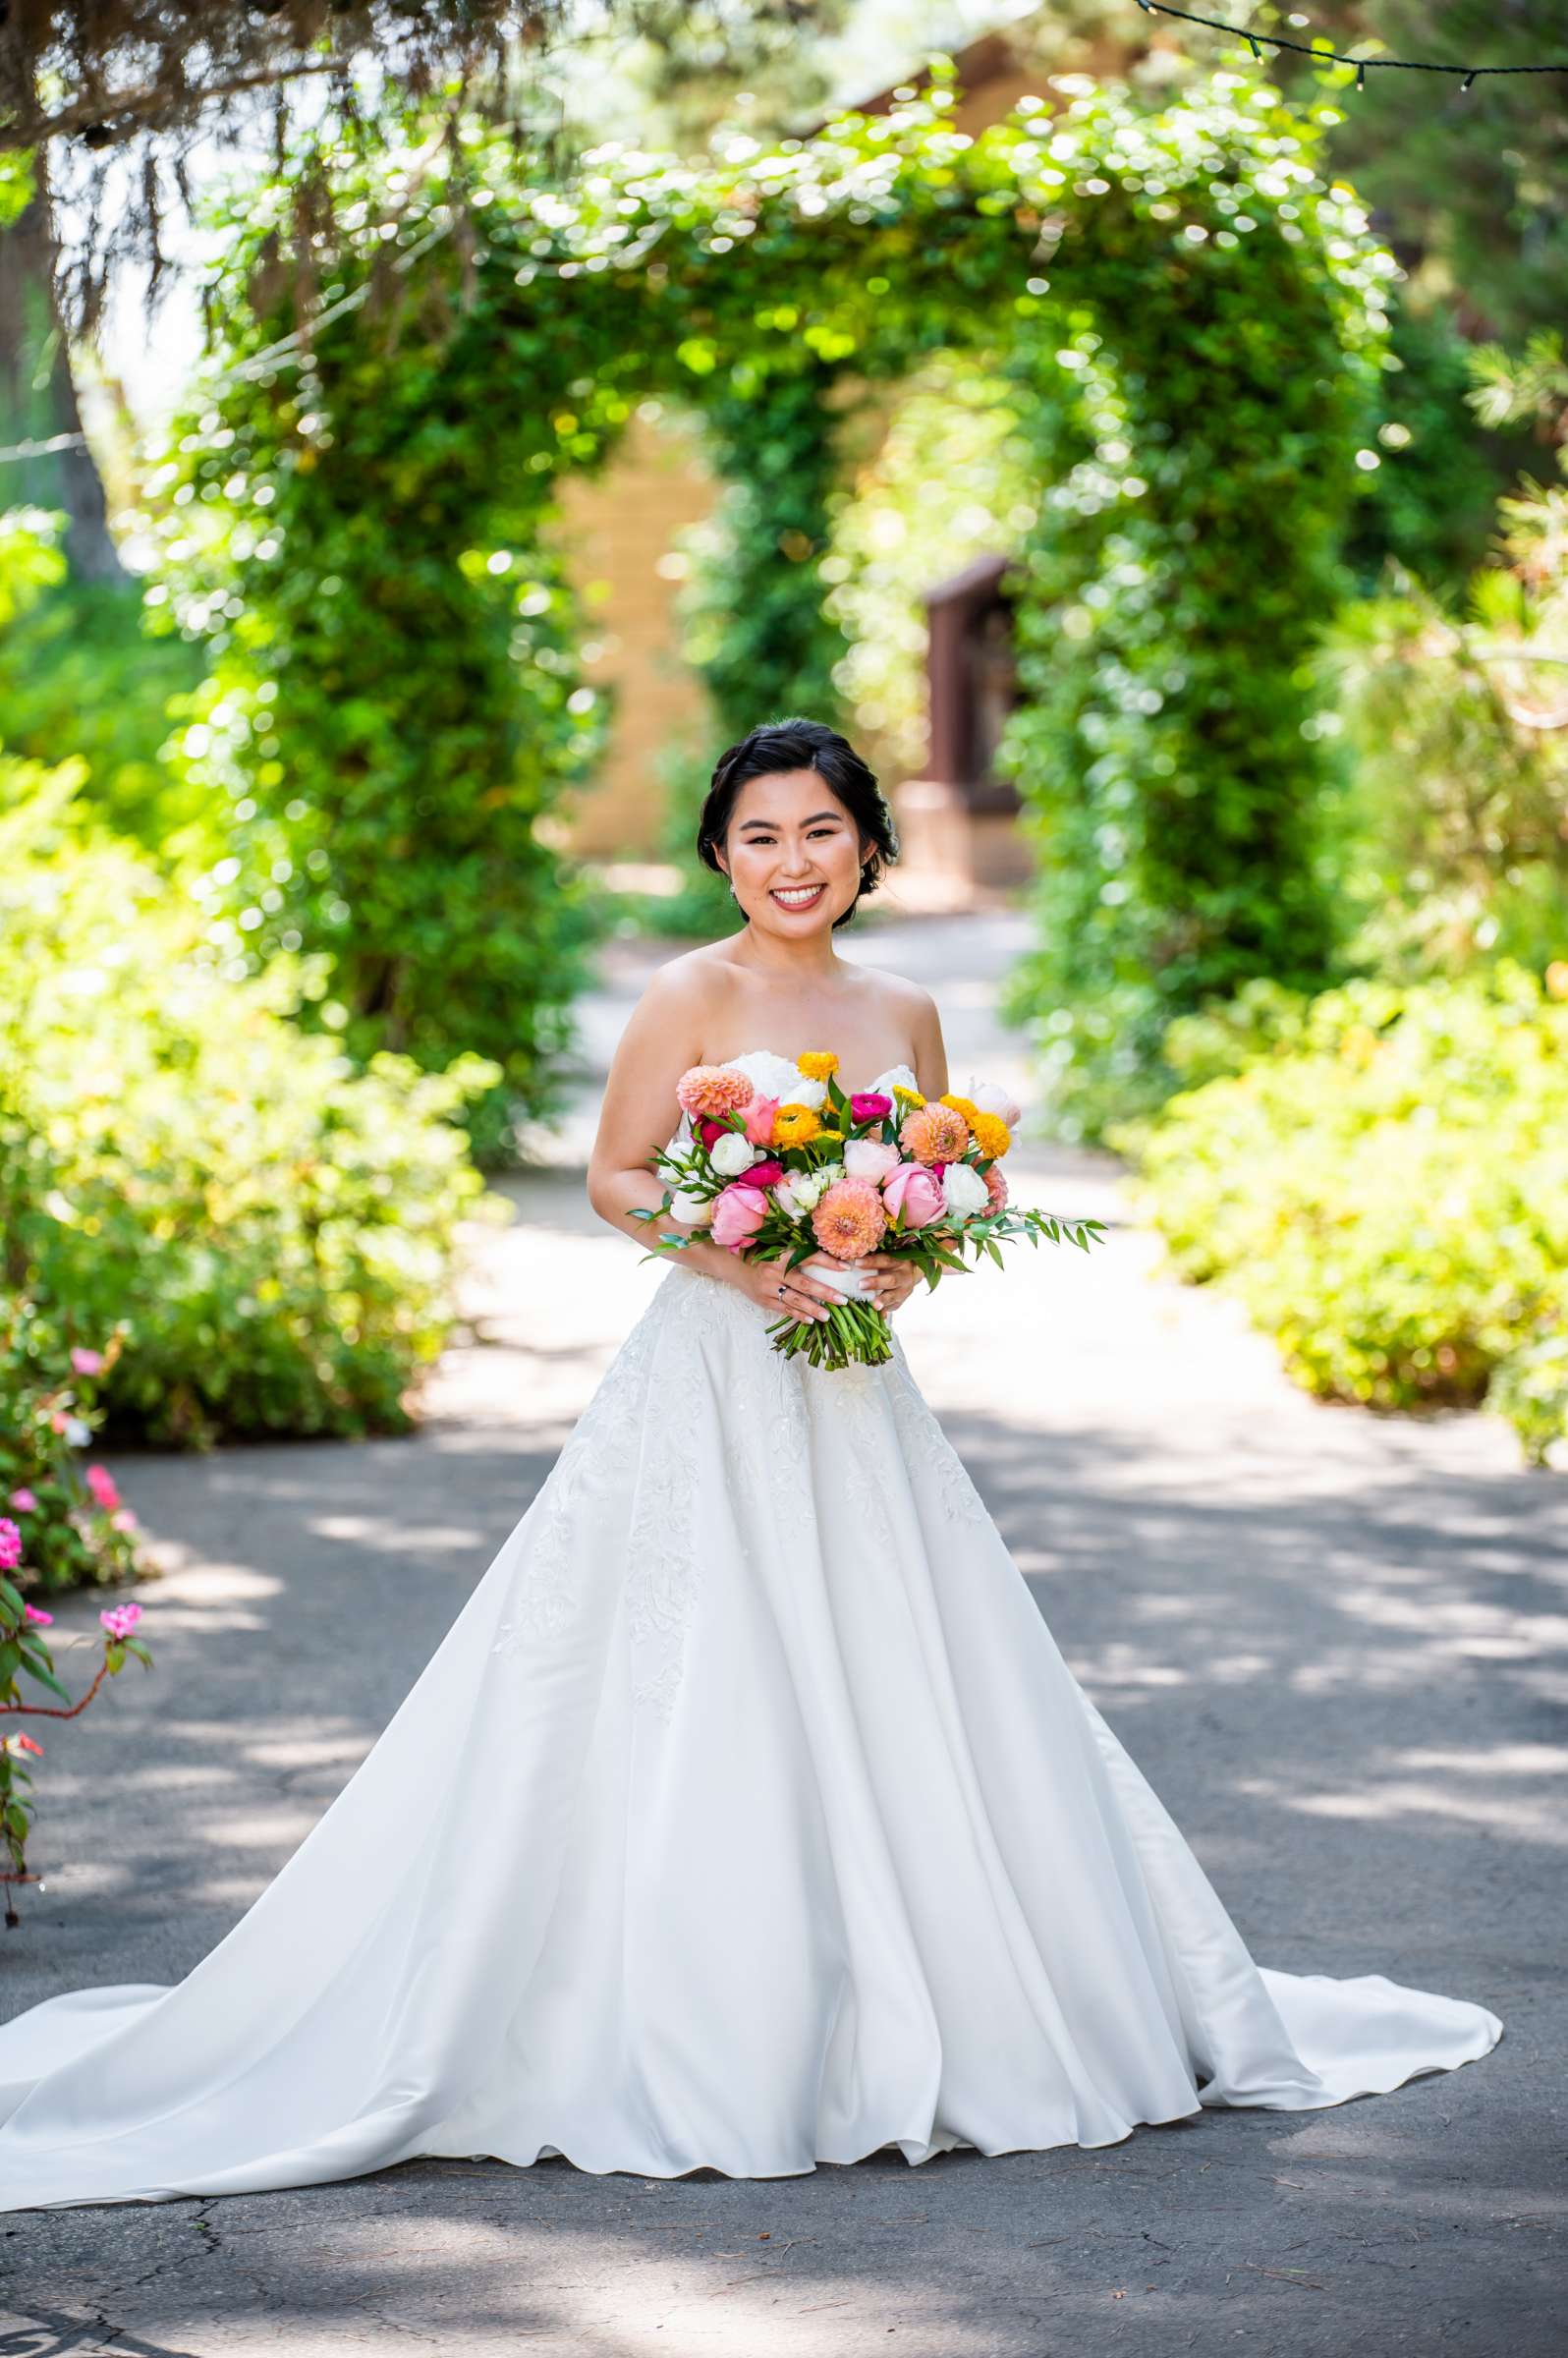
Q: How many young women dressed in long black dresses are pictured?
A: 0